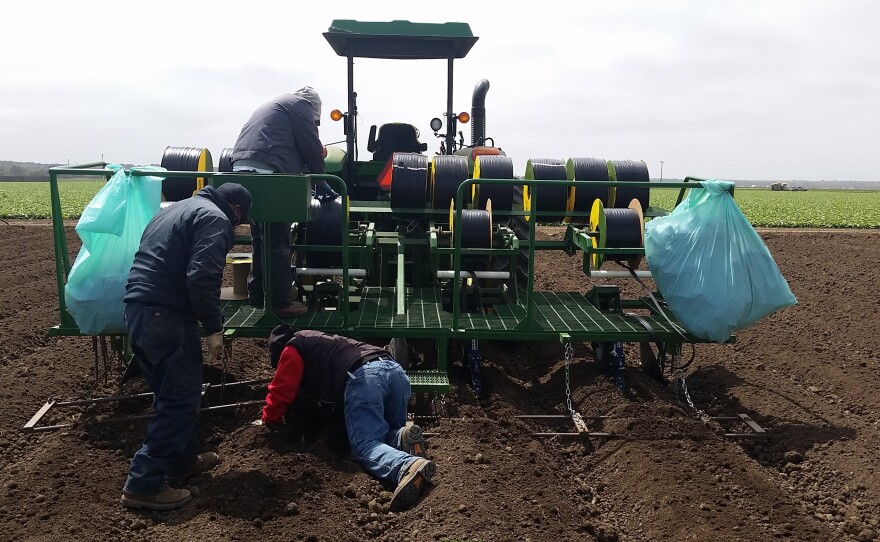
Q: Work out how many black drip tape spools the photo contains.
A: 11